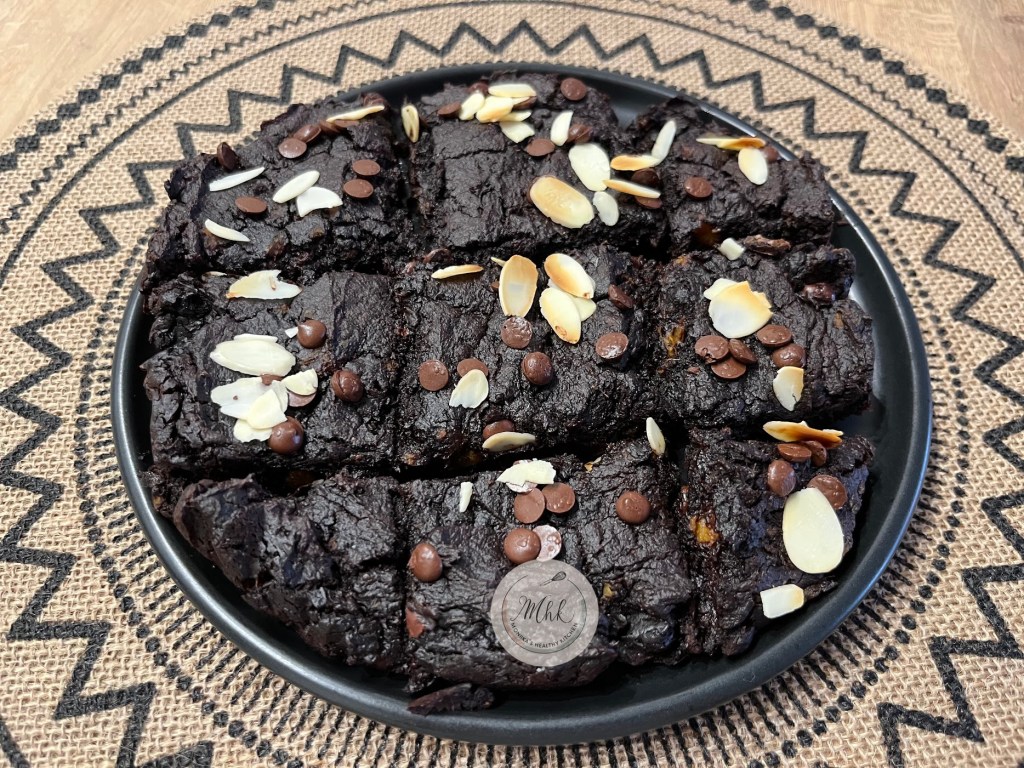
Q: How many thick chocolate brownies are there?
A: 9